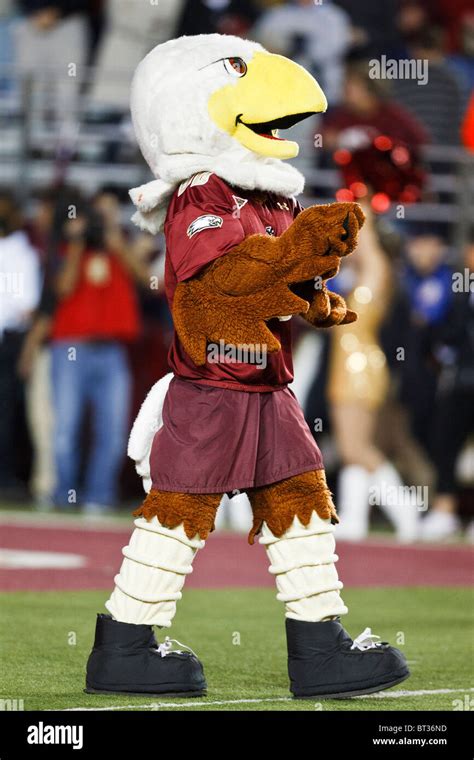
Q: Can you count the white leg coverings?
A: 2